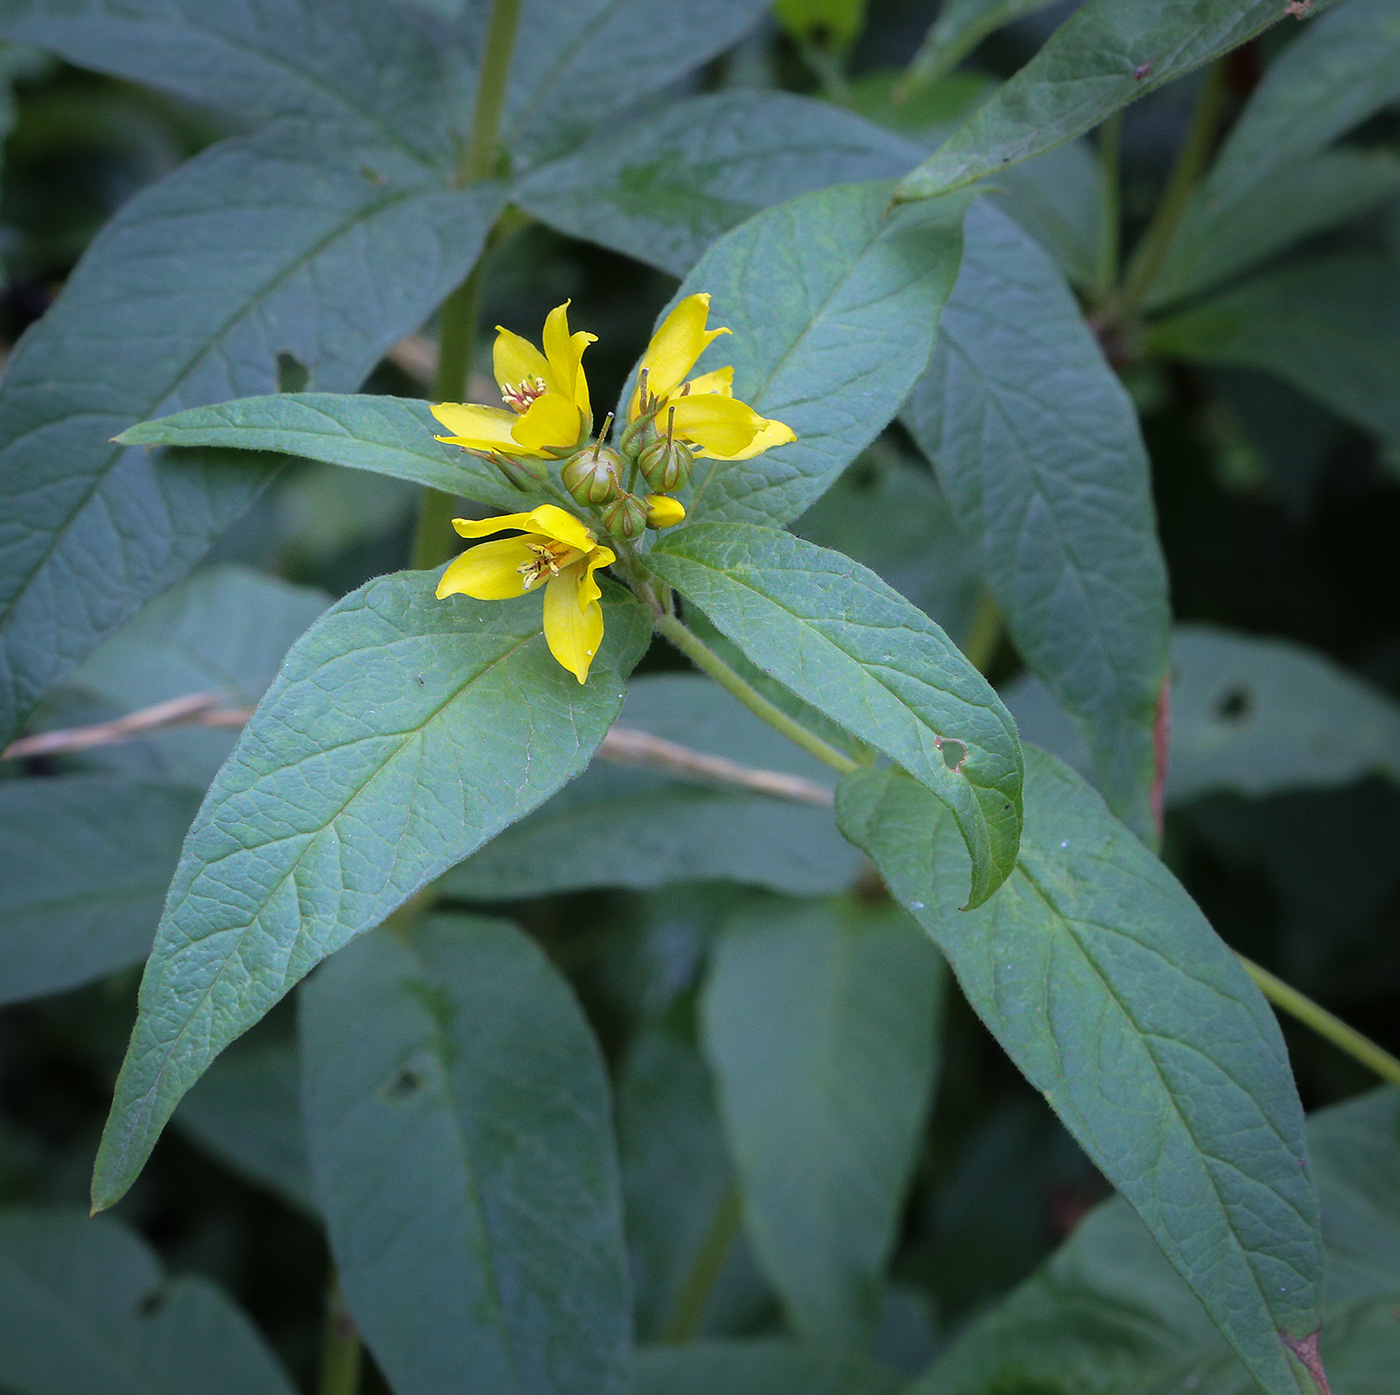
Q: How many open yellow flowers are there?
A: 3